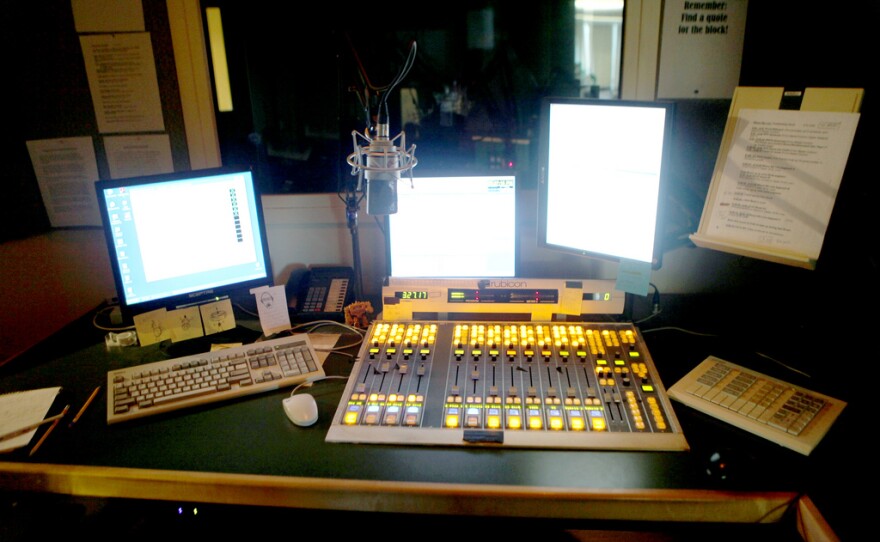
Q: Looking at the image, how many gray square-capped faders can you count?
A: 14